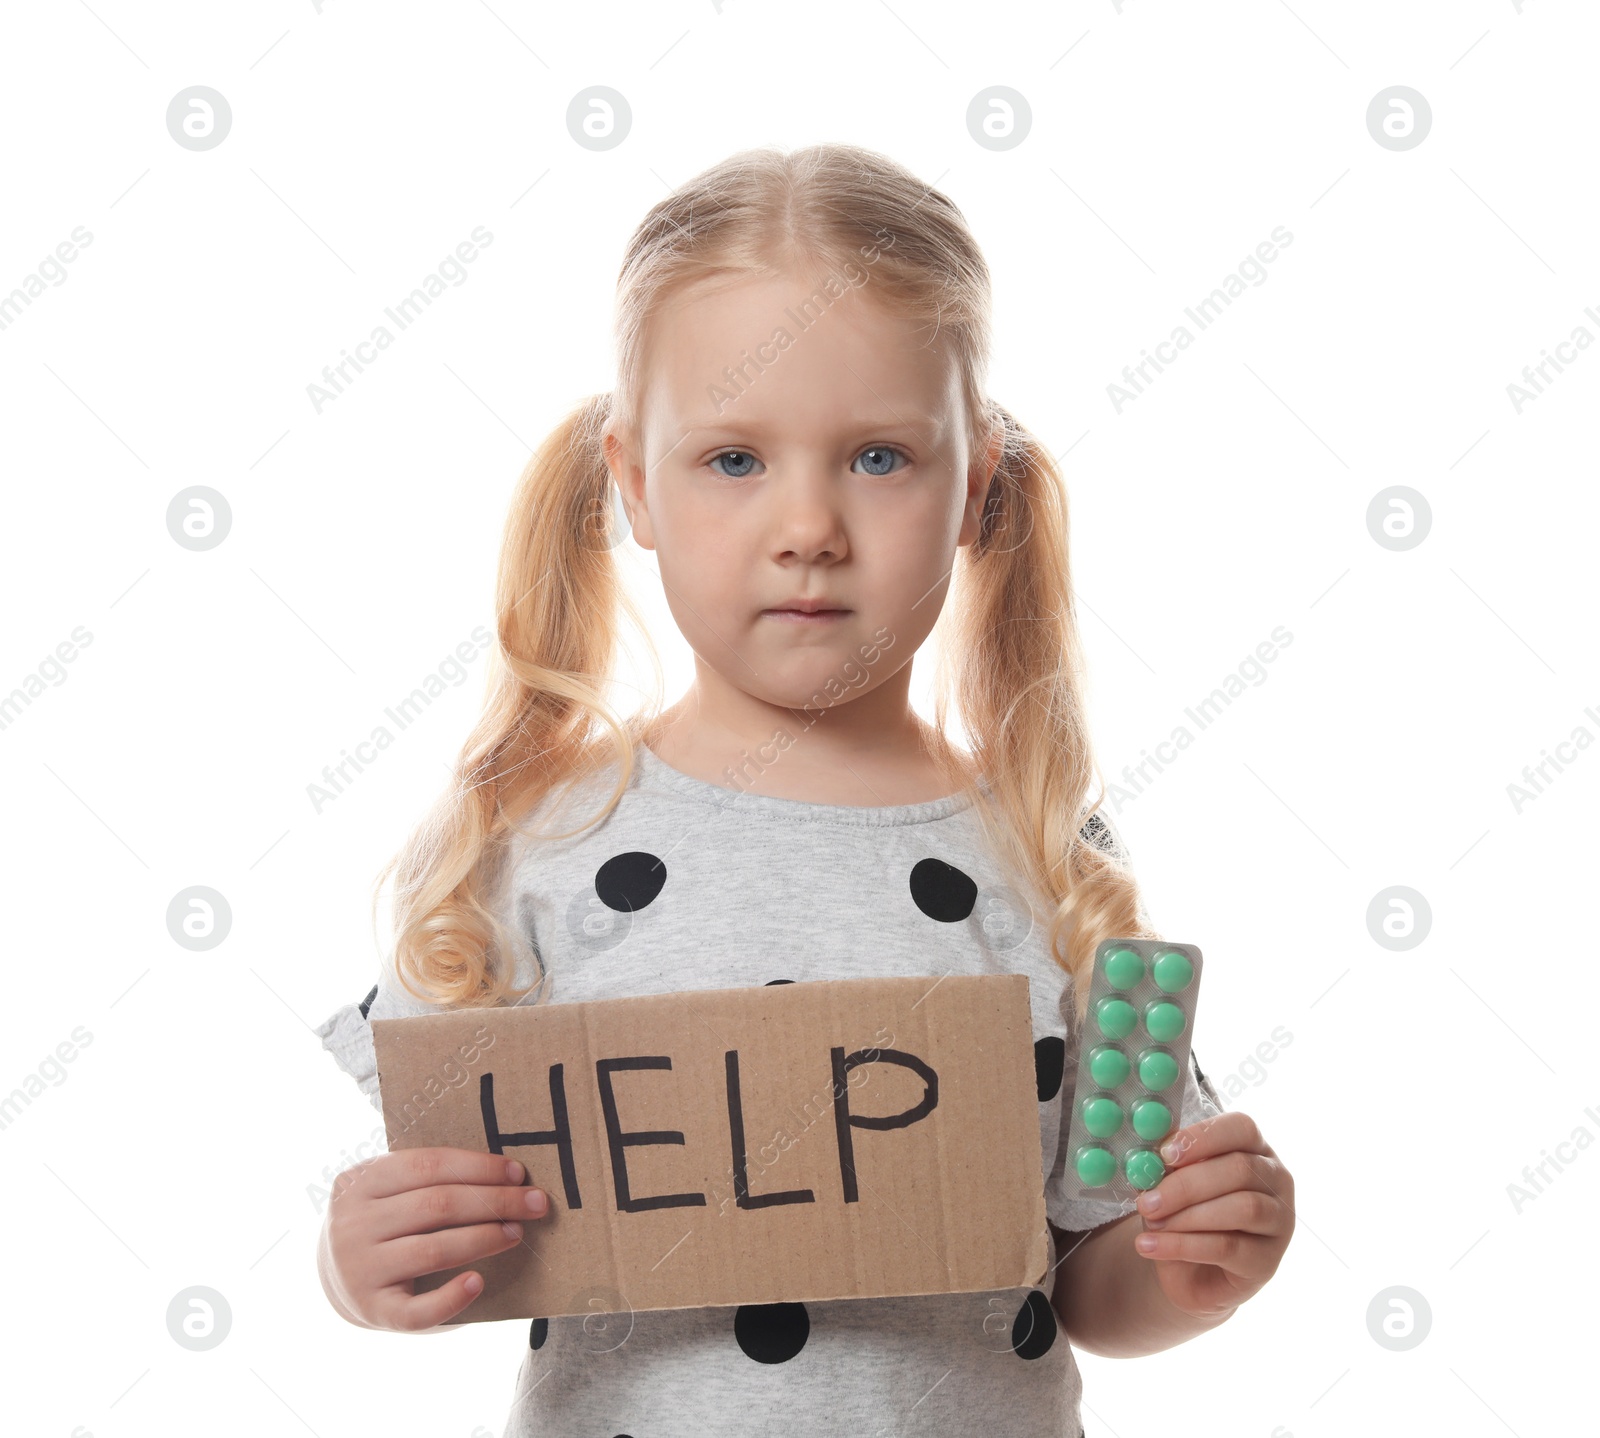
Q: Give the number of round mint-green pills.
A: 10